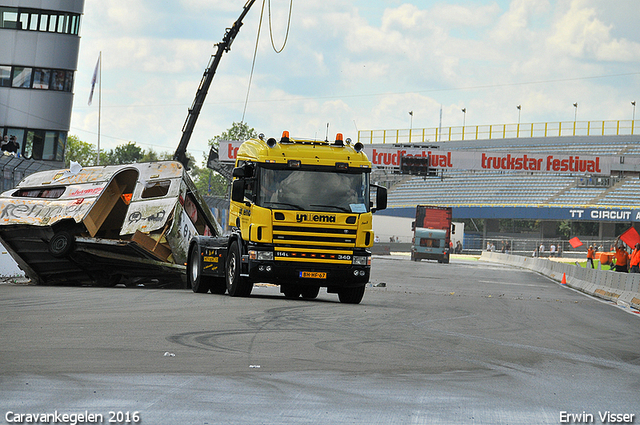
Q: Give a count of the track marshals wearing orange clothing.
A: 3